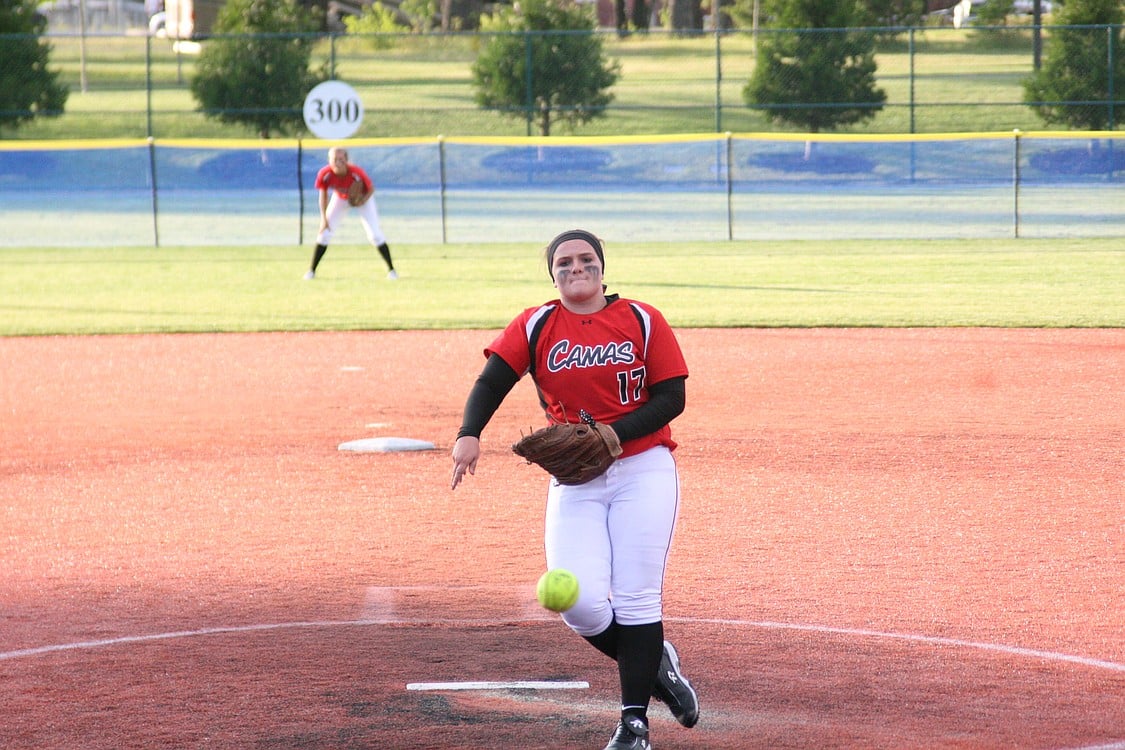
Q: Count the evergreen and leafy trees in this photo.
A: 5